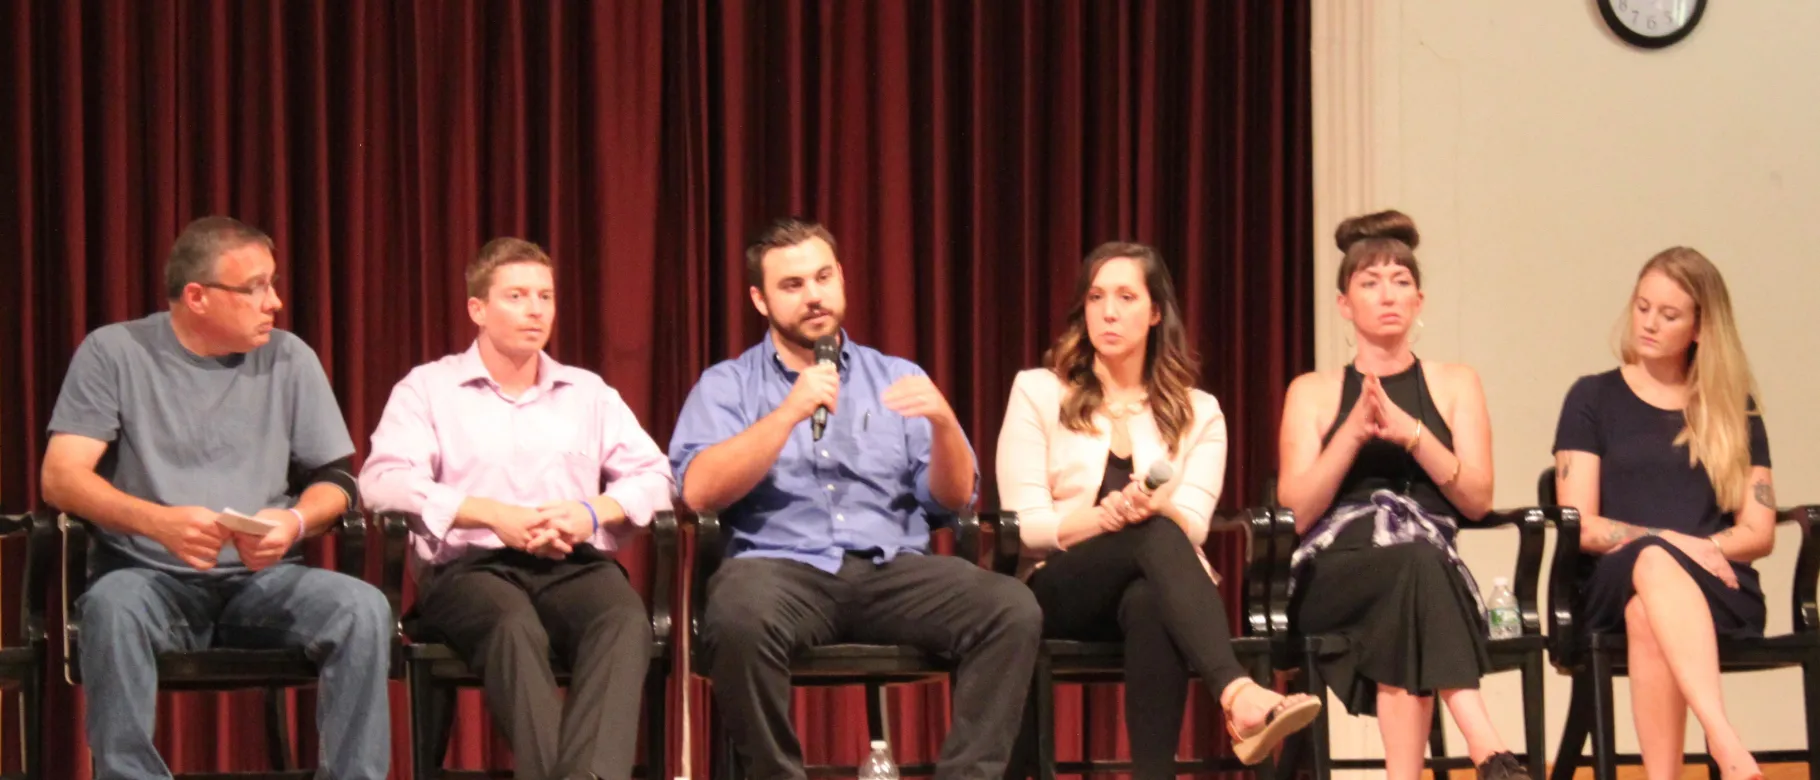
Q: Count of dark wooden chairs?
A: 7